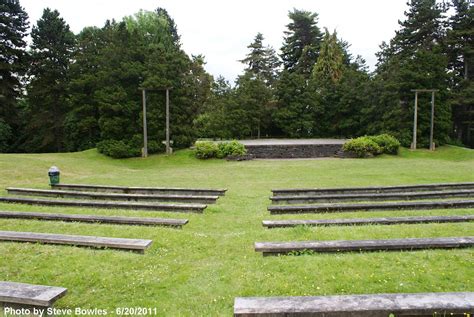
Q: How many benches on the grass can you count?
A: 12